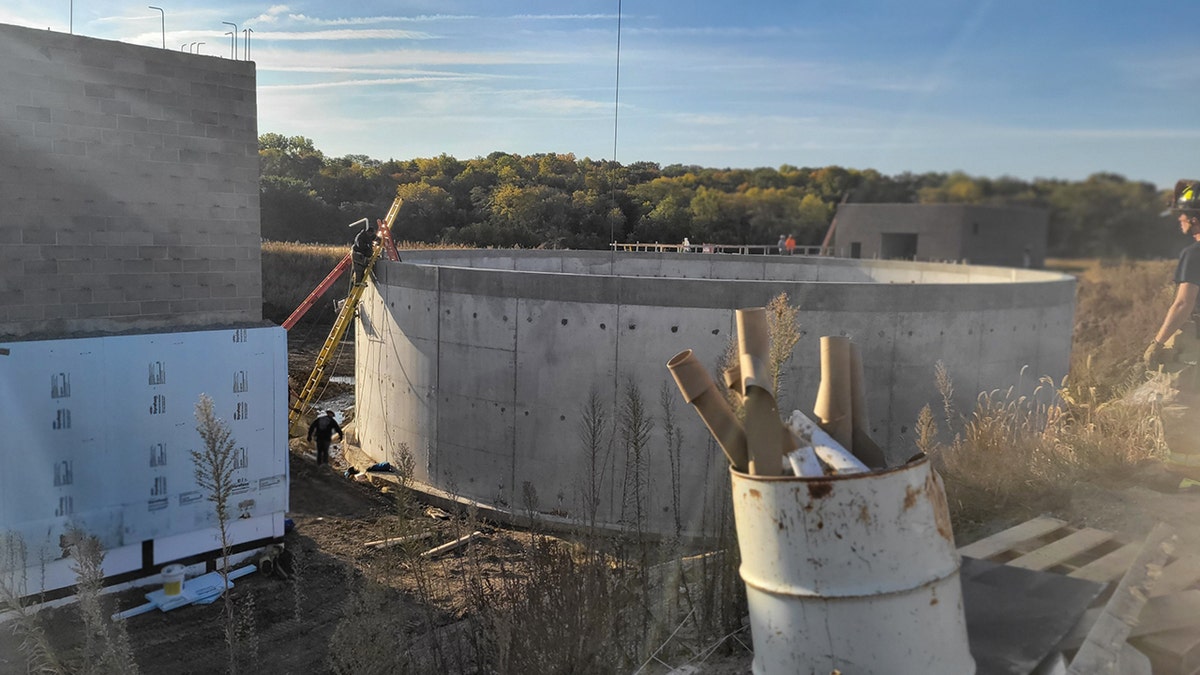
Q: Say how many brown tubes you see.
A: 5